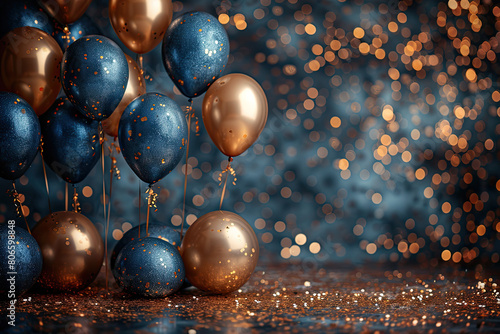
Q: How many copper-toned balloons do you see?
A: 7